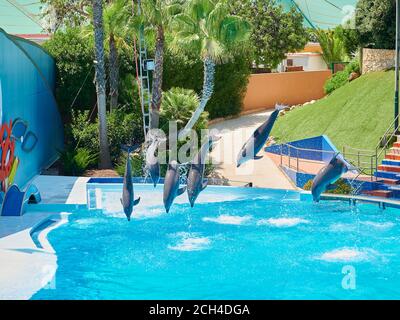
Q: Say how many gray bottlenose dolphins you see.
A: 6